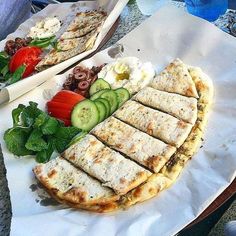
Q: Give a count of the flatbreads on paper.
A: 2